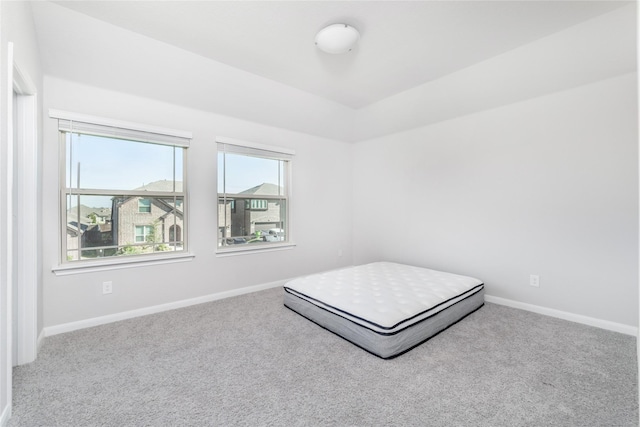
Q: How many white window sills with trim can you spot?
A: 2